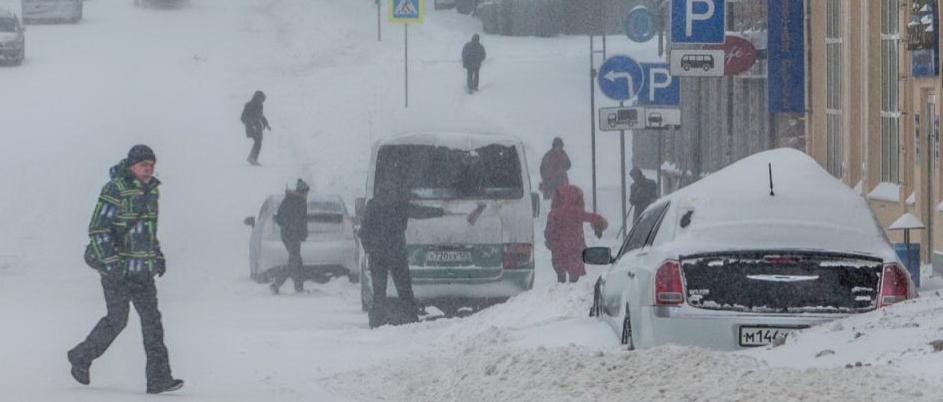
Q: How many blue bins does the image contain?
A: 1